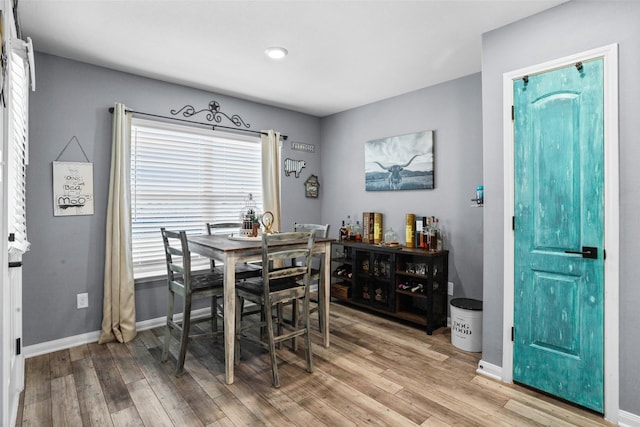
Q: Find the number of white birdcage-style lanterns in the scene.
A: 1